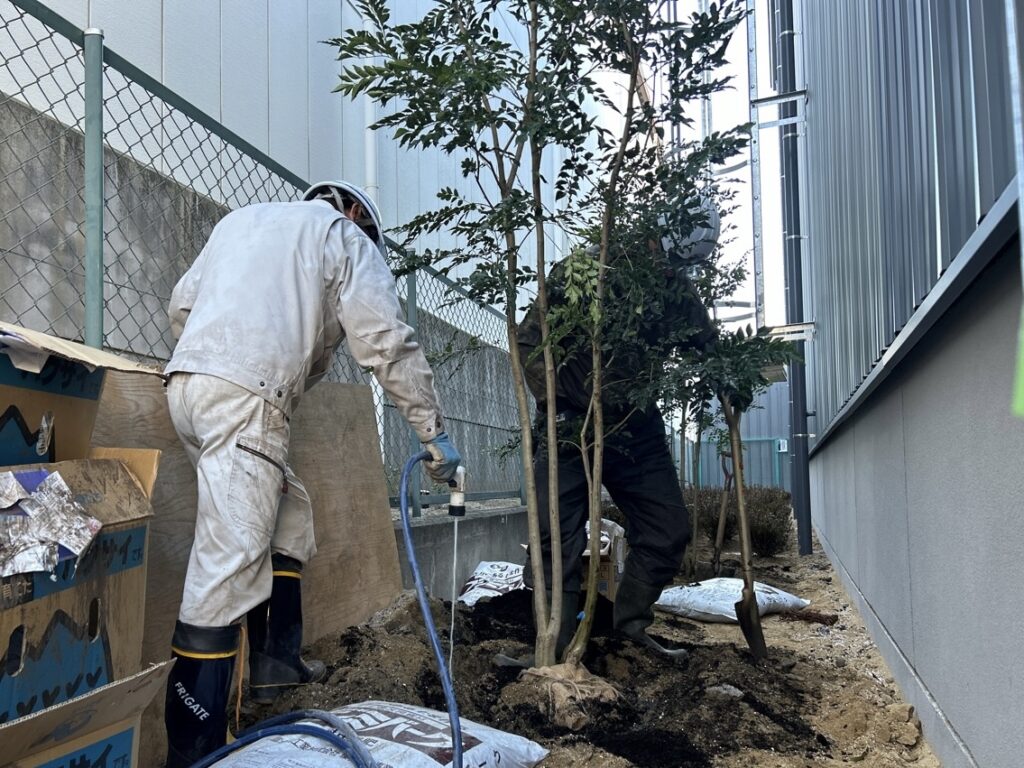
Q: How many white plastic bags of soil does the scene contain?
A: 3